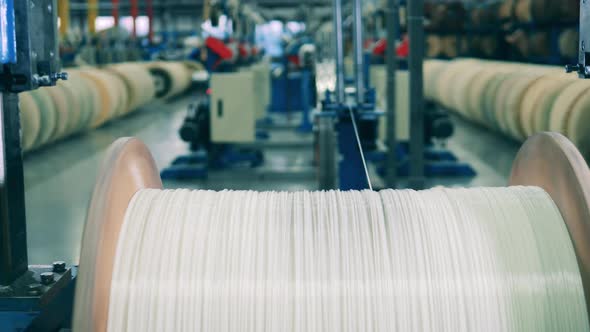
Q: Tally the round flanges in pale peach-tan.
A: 2